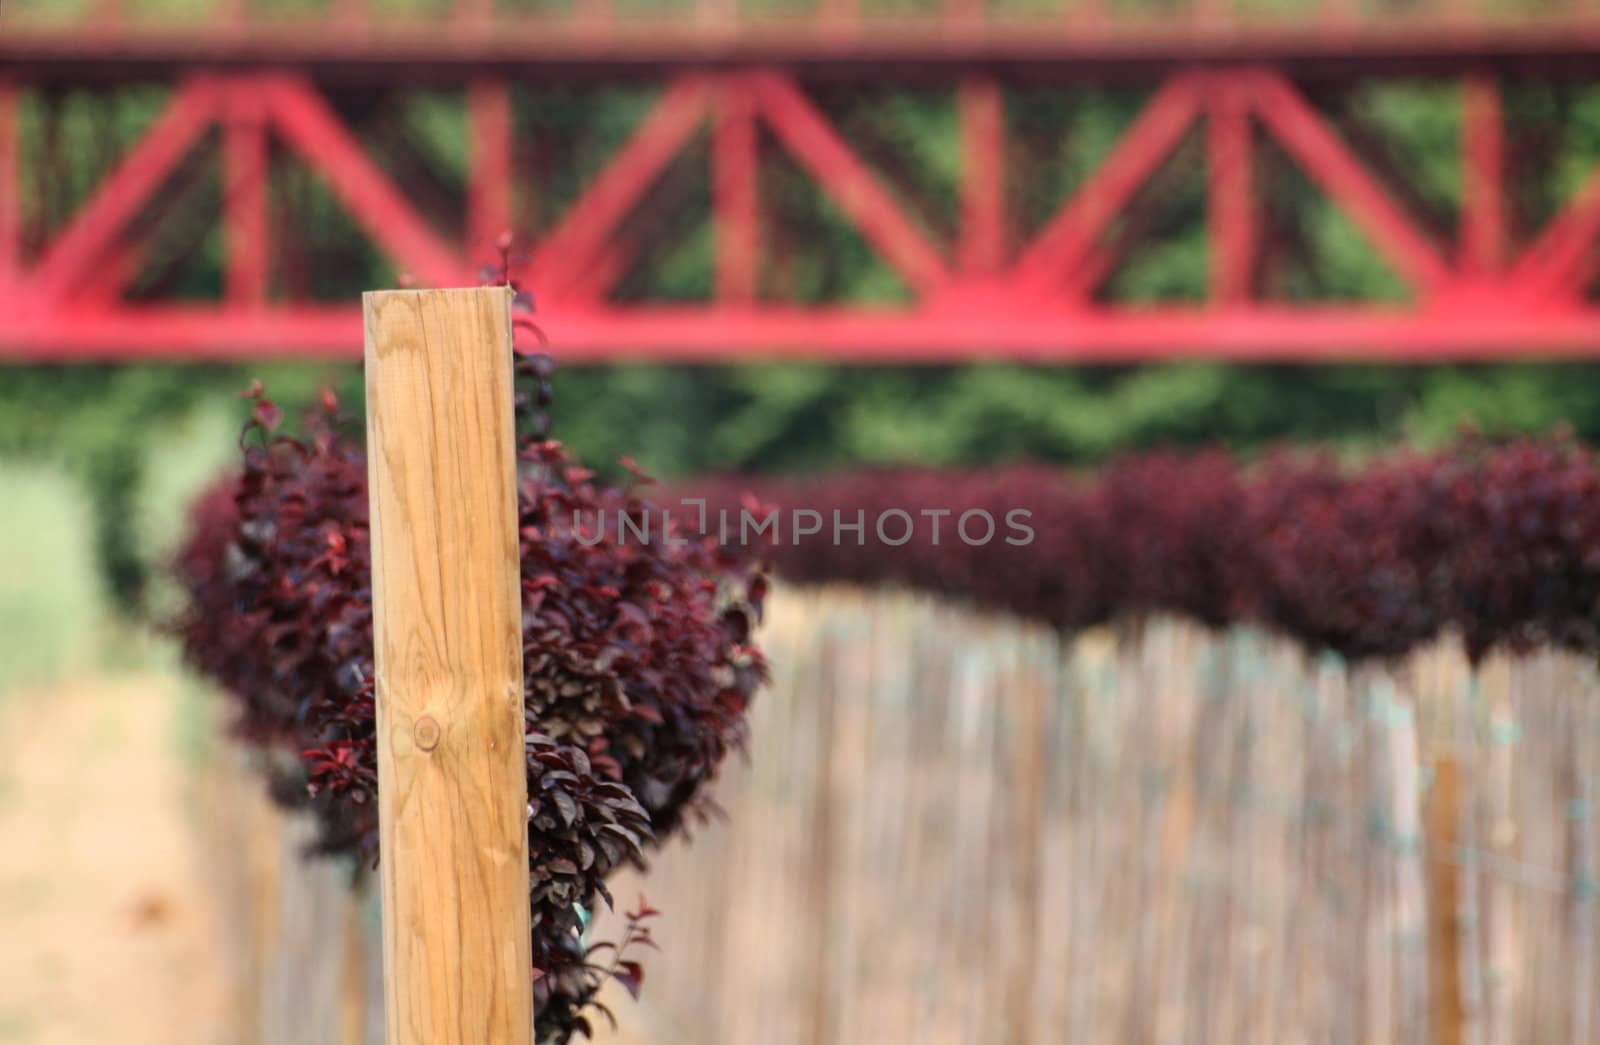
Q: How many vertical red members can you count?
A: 7